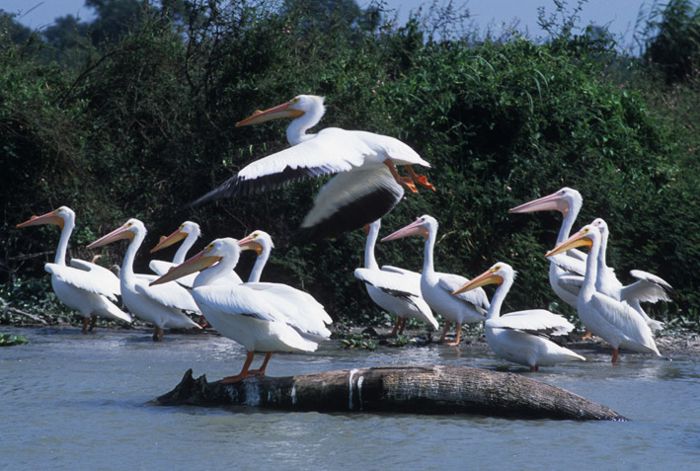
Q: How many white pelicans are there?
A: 12